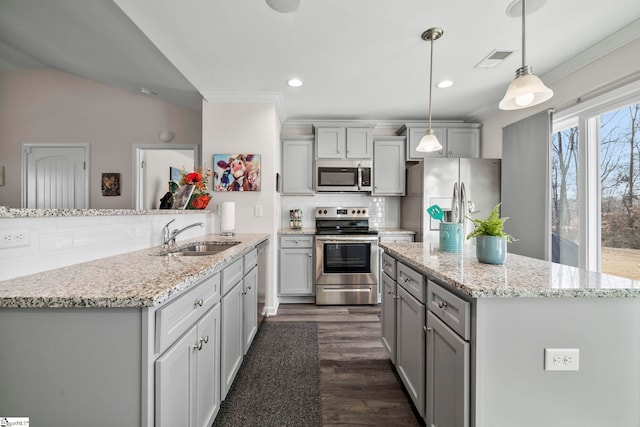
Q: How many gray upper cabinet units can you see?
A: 4